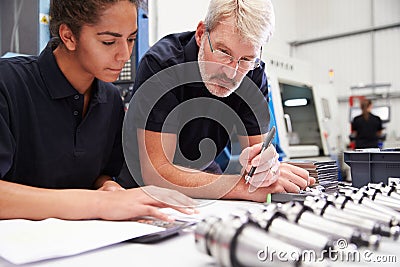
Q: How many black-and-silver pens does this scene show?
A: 1